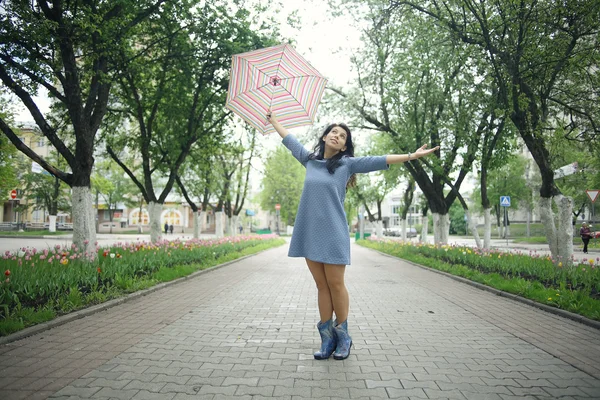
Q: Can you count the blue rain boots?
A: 2